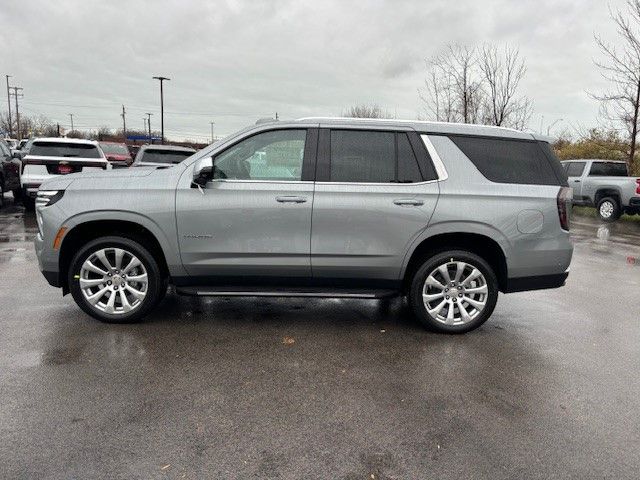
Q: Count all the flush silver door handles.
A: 2